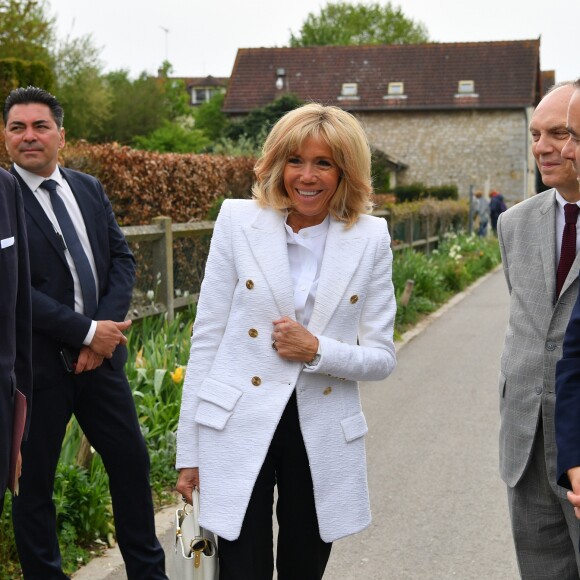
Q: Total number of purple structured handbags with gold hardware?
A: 0